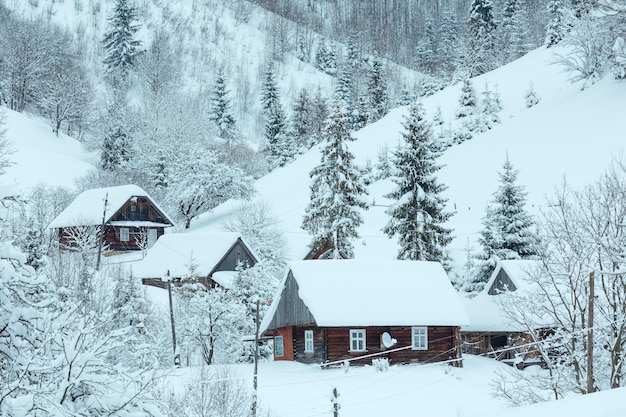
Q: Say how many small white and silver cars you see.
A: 0